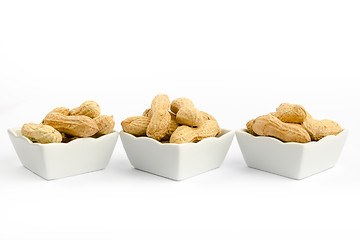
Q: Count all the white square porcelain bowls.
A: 3